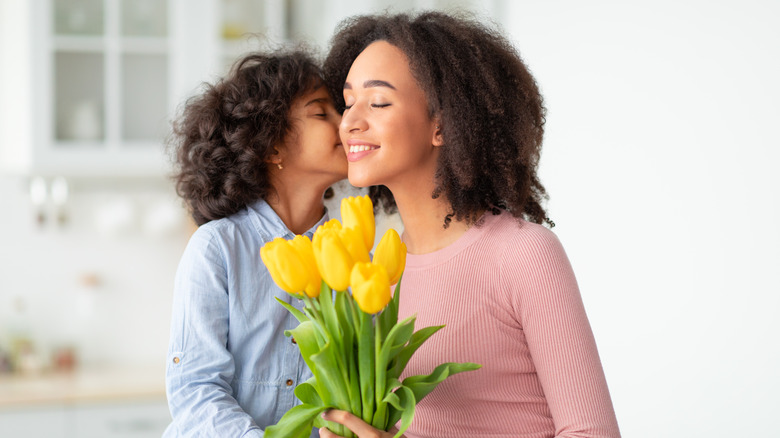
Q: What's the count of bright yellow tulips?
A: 7